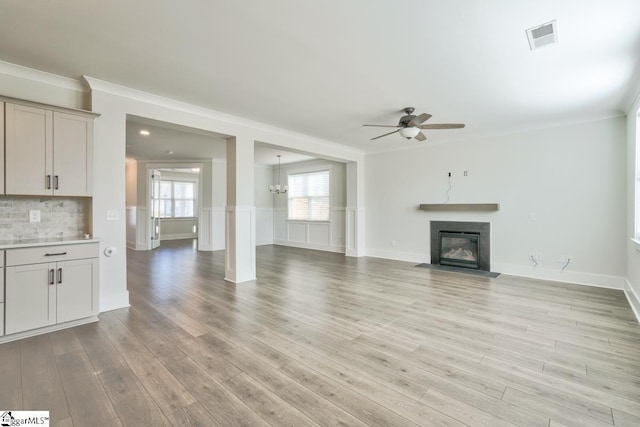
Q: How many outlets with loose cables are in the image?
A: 3